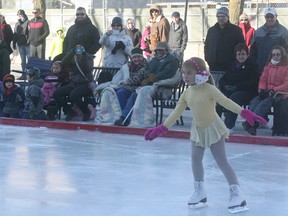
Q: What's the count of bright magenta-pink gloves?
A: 2